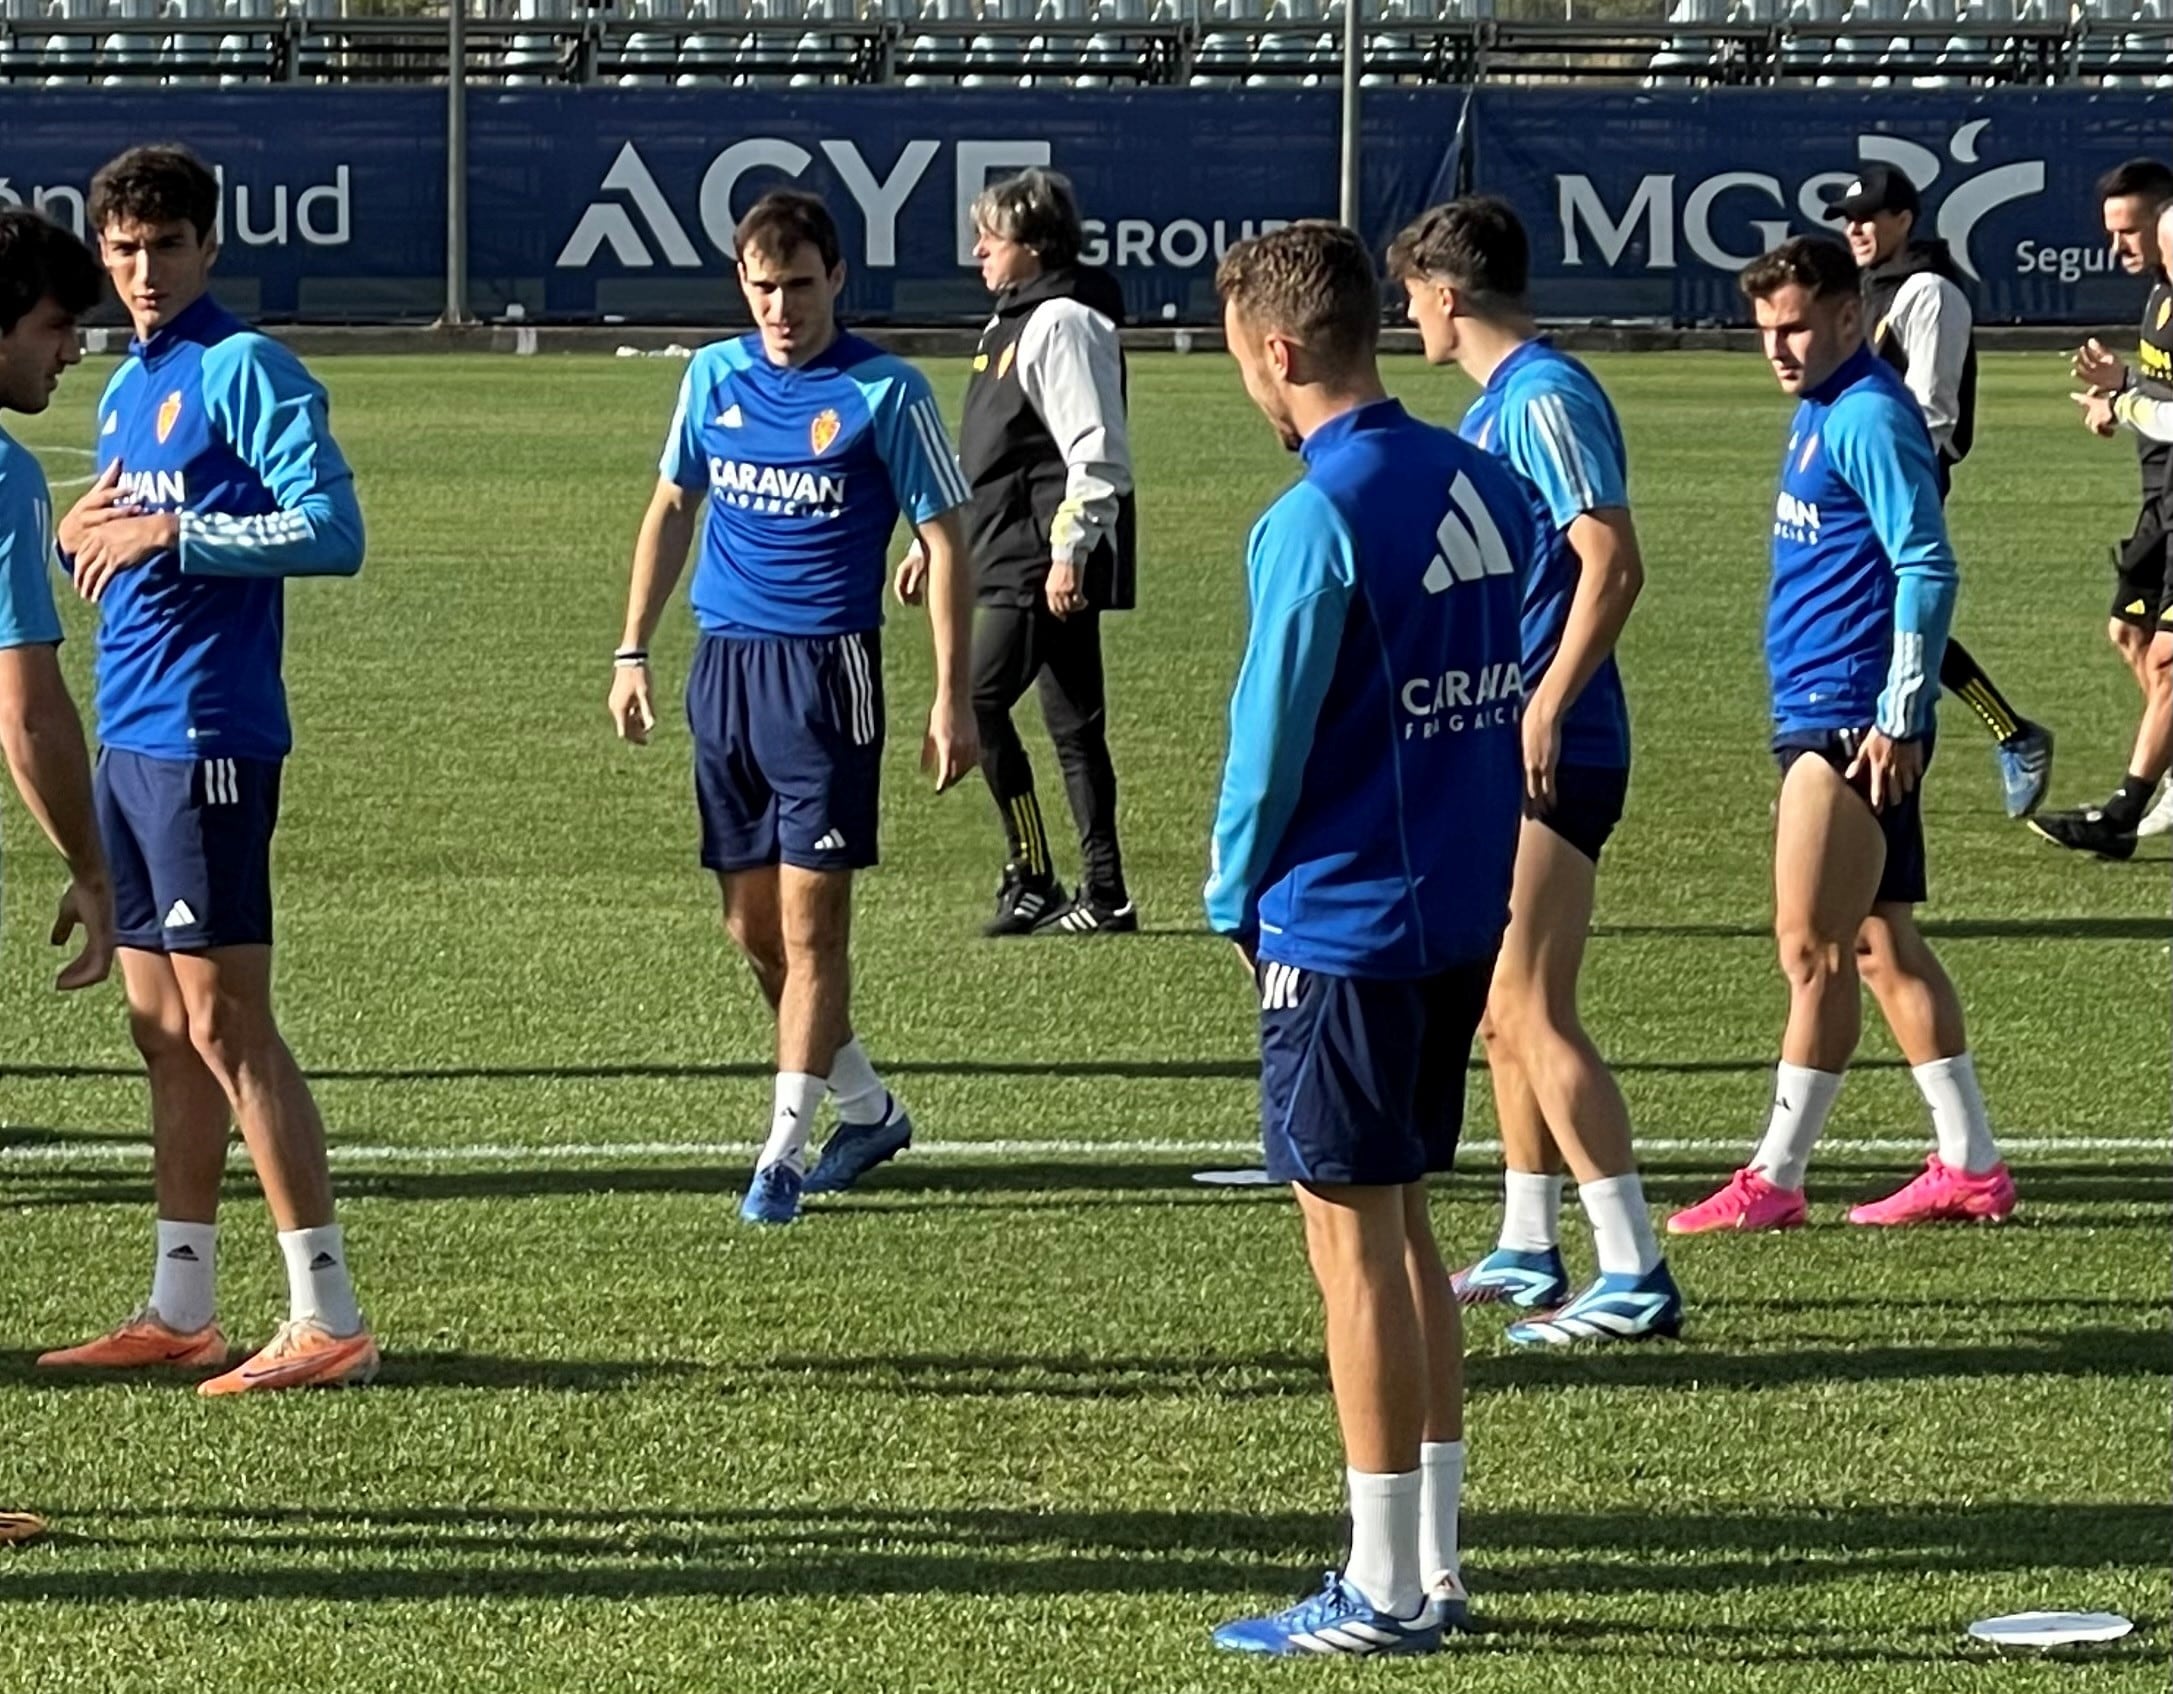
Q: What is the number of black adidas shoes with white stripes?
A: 2